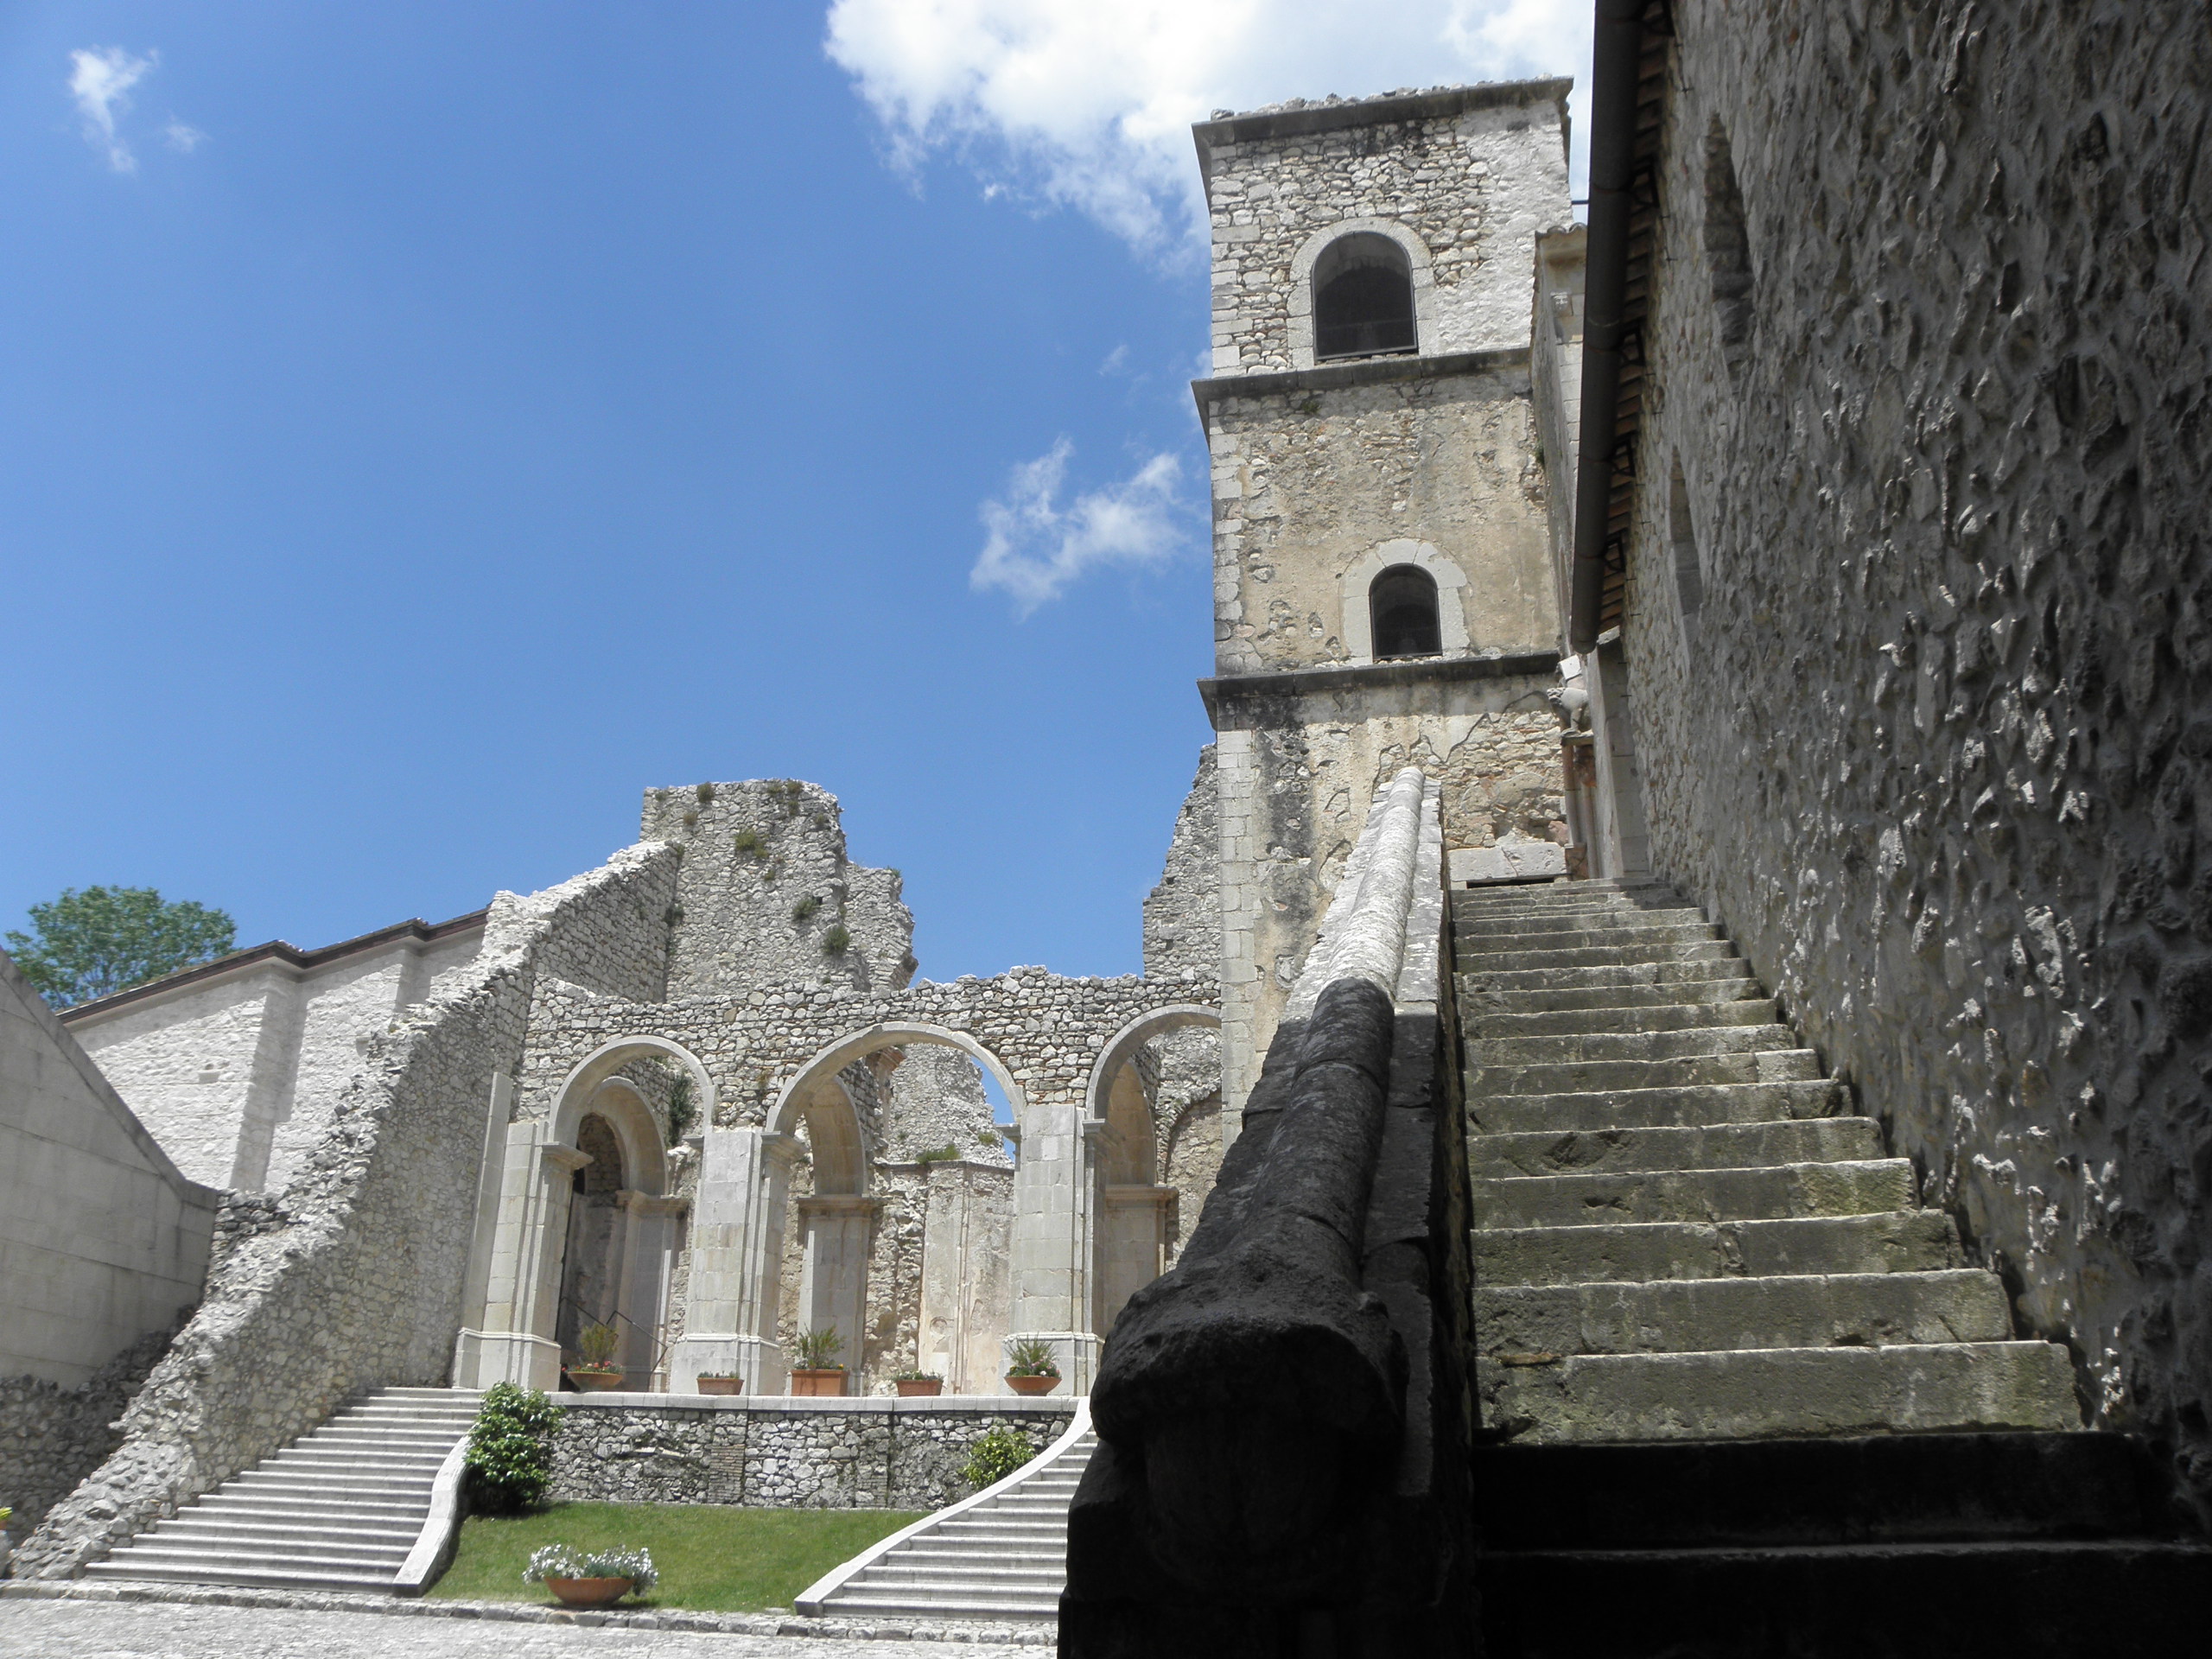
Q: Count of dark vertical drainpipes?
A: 1